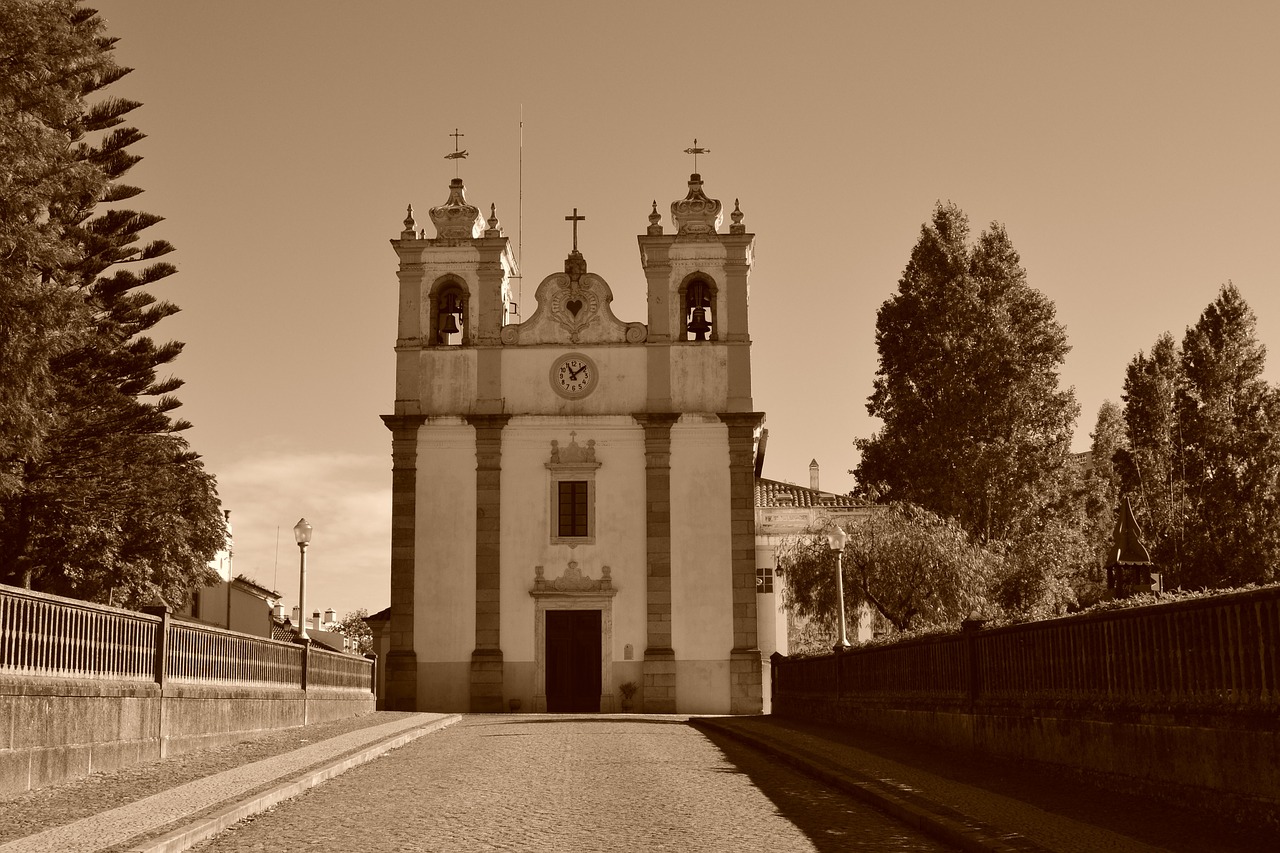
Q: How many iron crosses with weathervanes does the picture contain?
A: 2